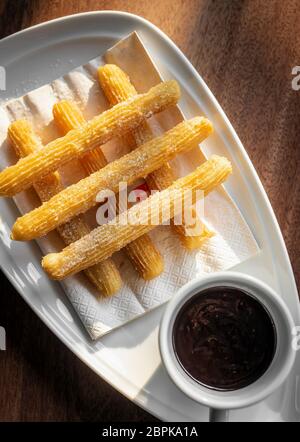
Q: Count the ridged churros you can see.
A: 6